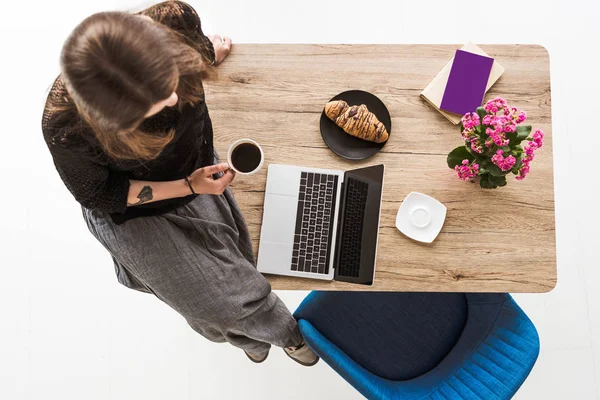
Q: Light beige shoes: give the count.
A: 2